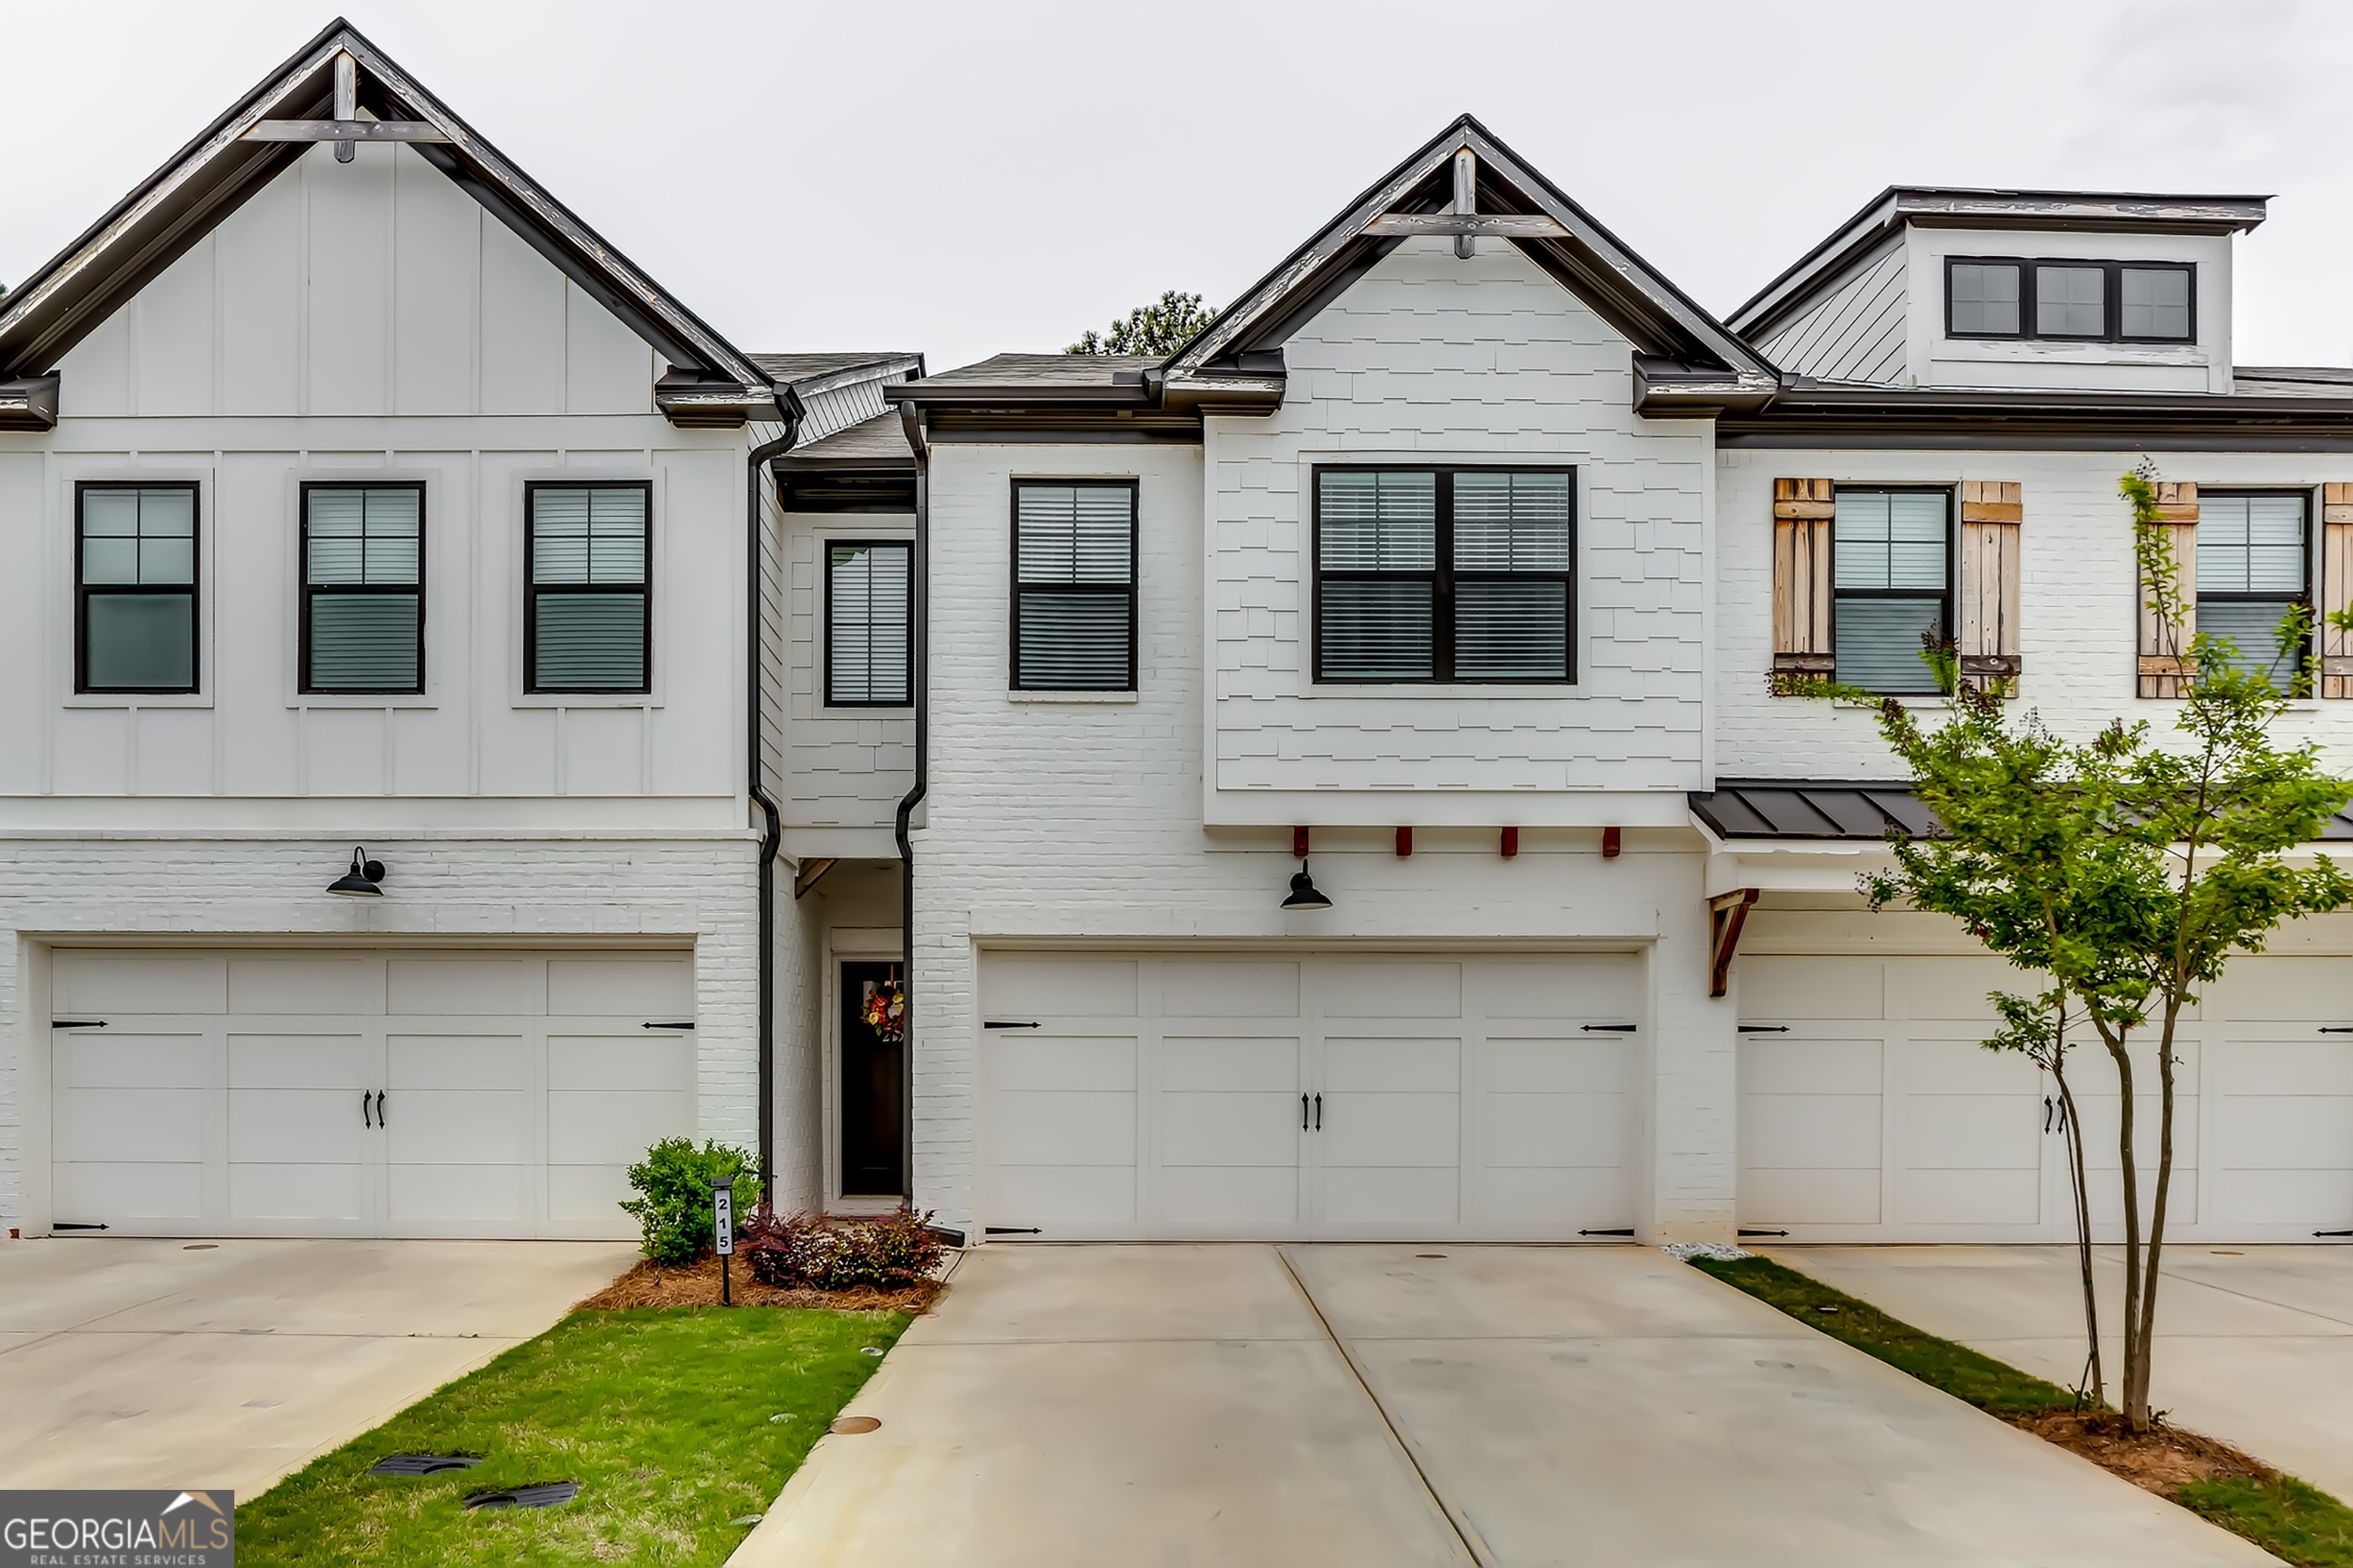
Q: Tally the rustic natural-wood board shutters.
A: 4